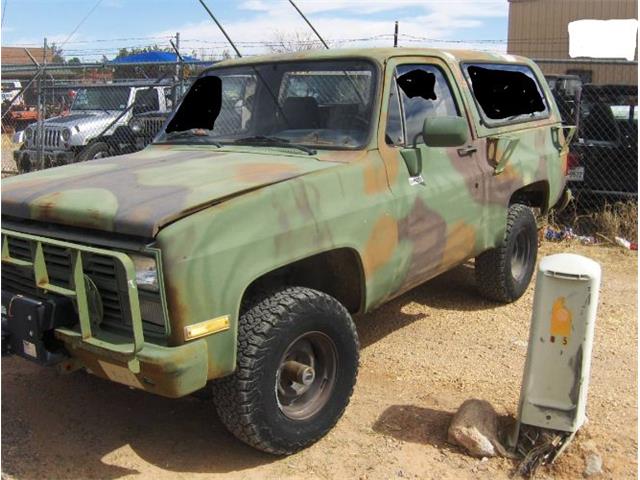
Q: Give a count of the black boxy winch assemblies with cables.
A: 1